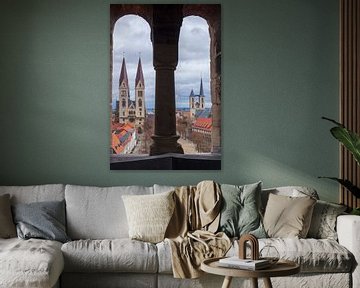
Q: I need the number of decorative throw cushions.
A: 6